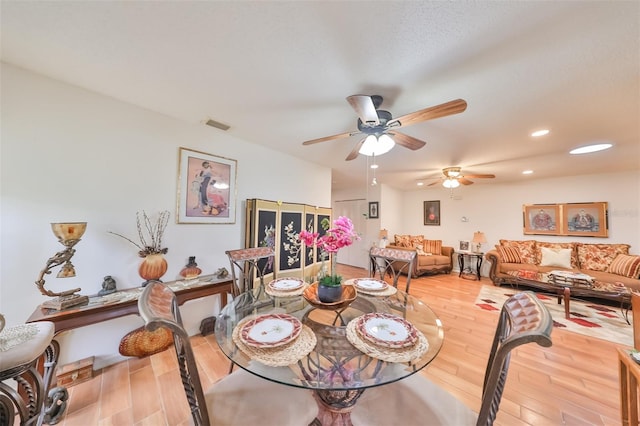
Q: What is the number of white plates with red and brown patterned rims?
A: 4